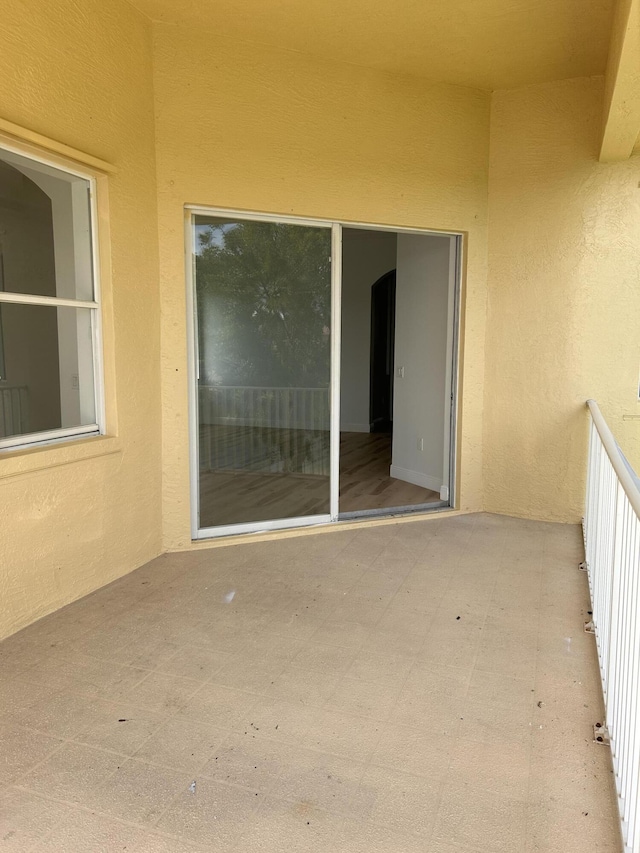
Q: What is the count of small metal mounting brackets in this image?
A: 3